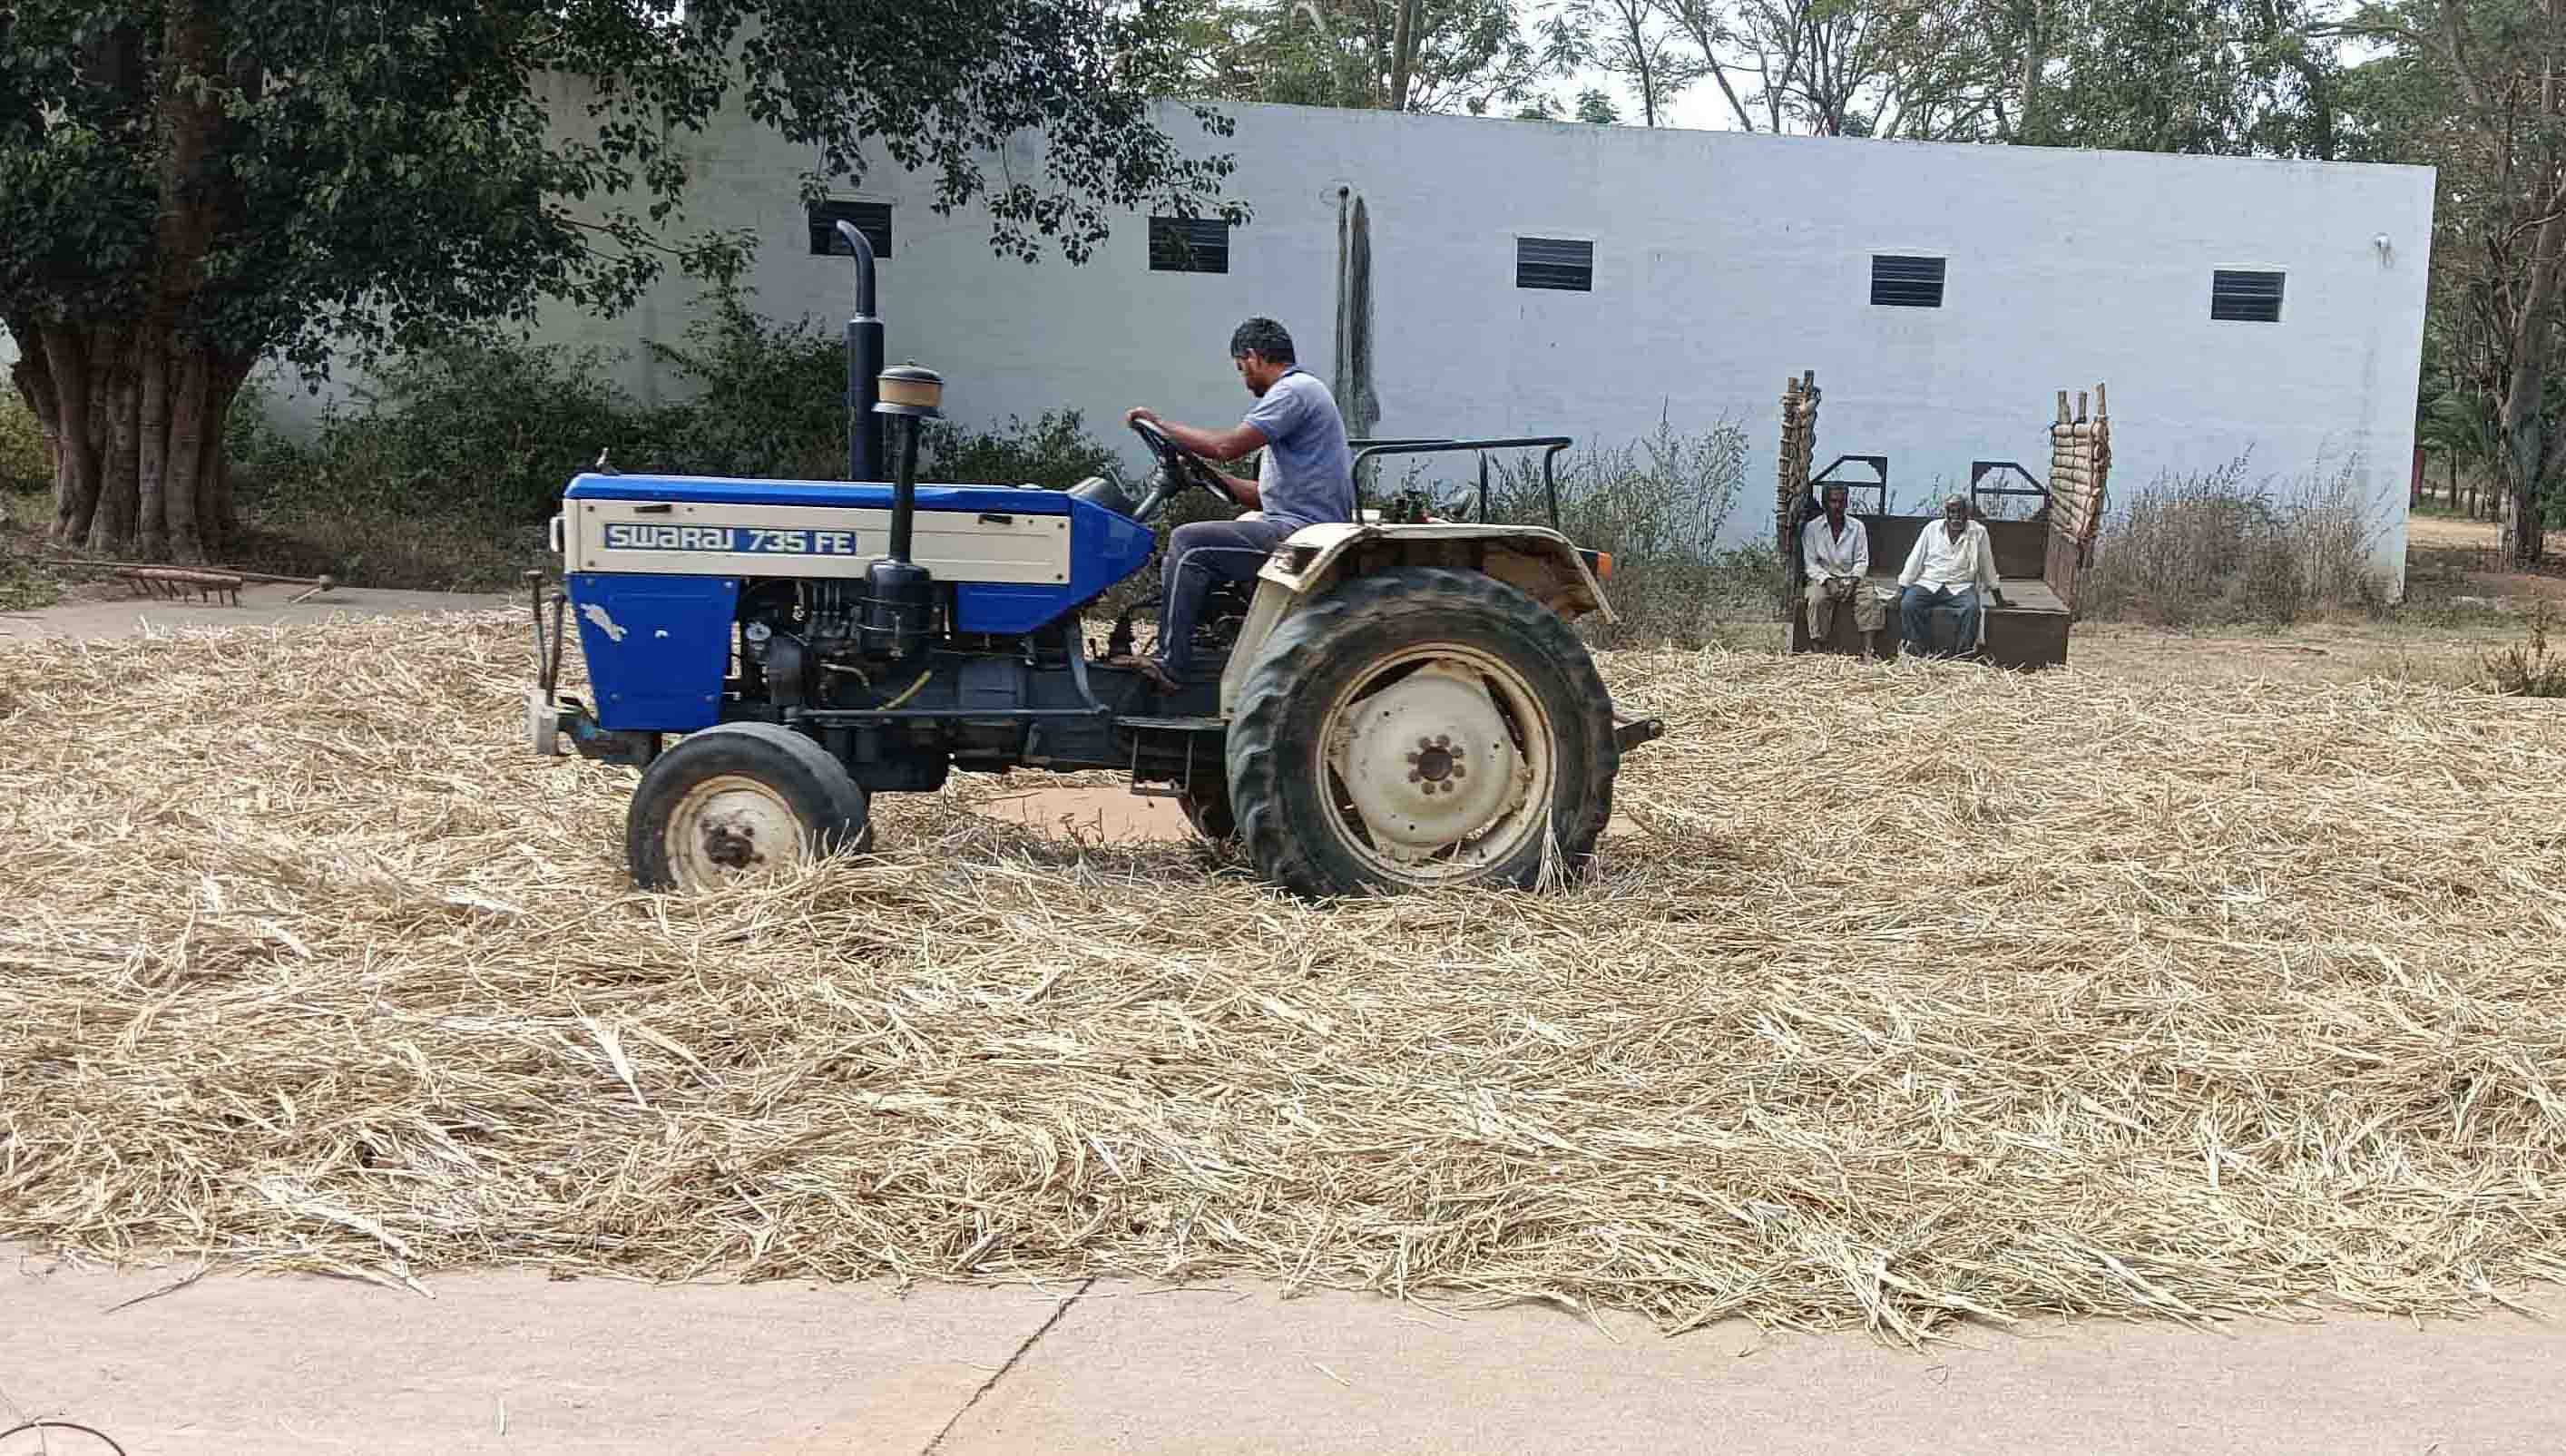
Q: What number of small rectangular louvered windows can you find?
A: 5